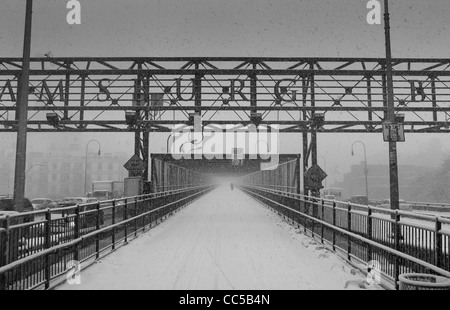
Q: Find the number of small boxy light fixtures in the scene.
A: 6